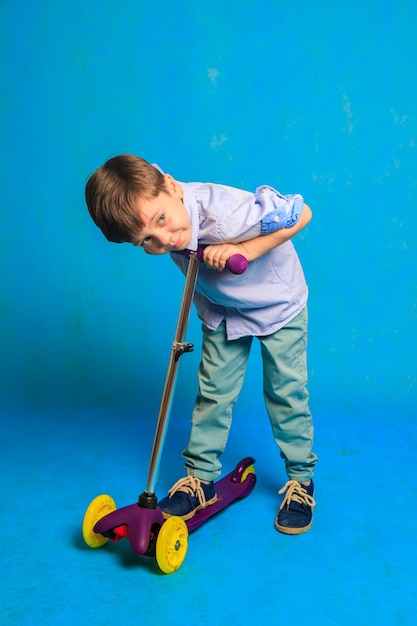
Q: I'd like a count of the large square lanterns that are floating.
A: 0